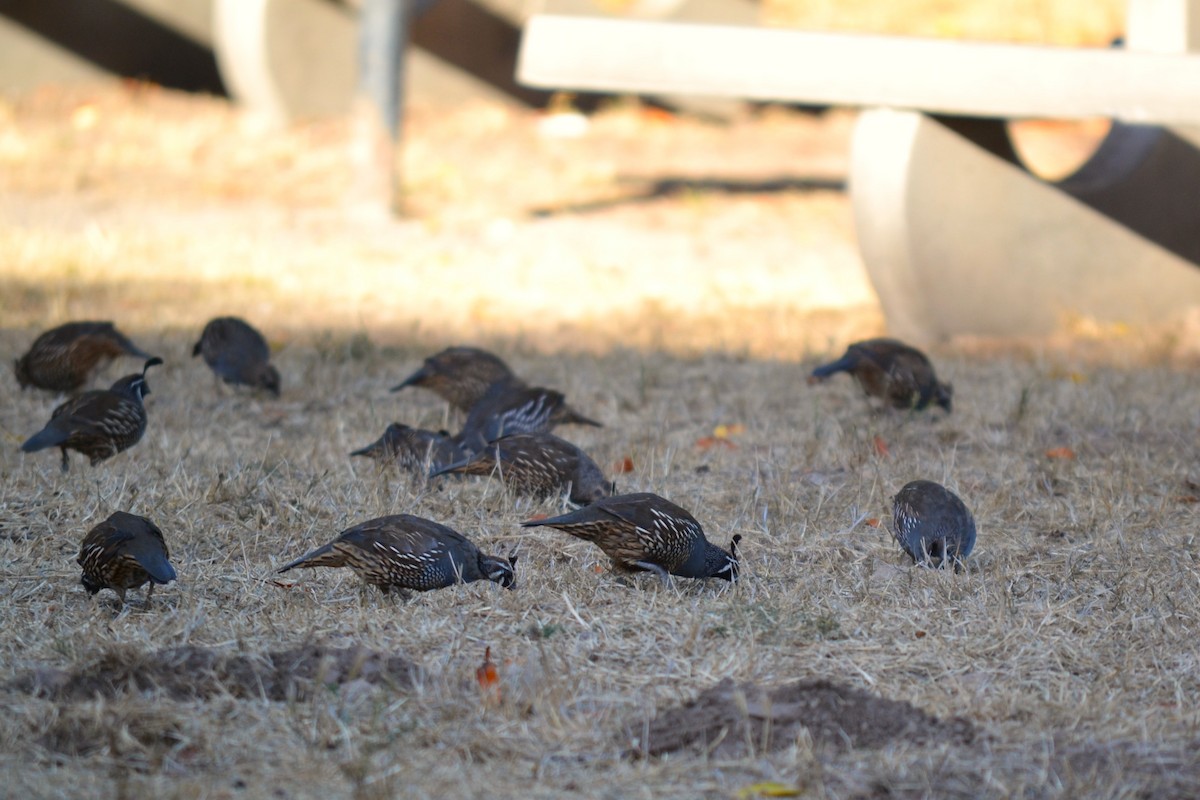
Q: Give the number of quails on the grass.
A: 12